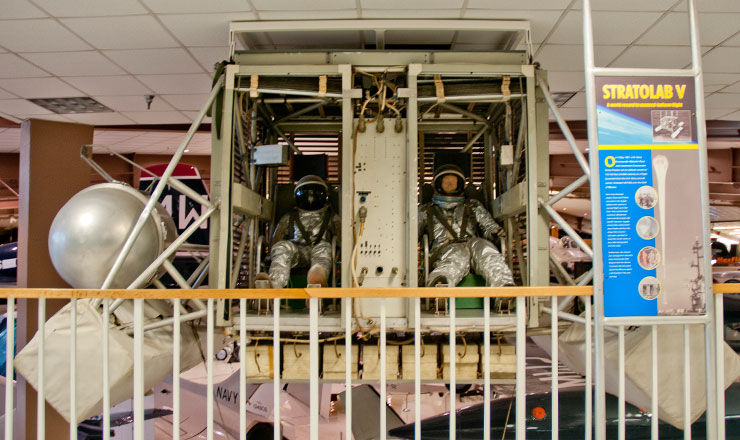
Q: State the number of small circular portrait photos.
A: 4